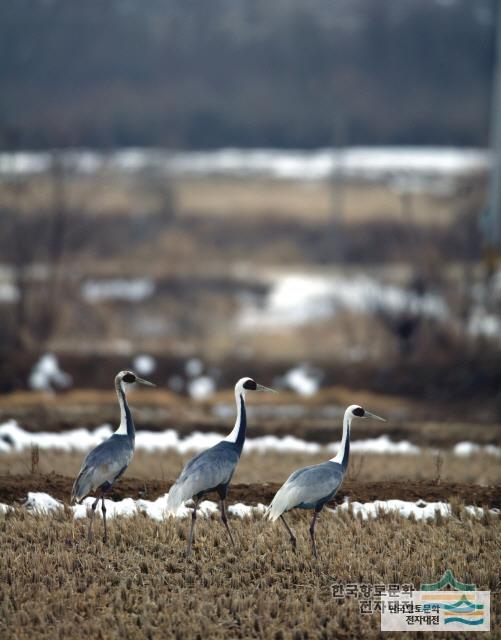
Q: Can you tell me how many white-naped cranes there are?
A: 3